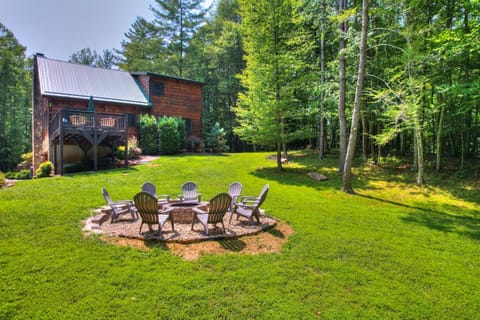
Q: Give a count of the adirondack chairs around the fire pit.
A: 7